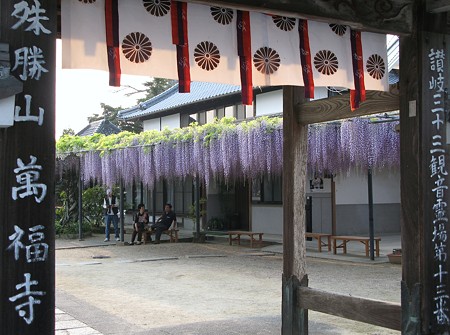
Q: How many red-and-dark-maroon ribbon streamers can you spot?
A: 5